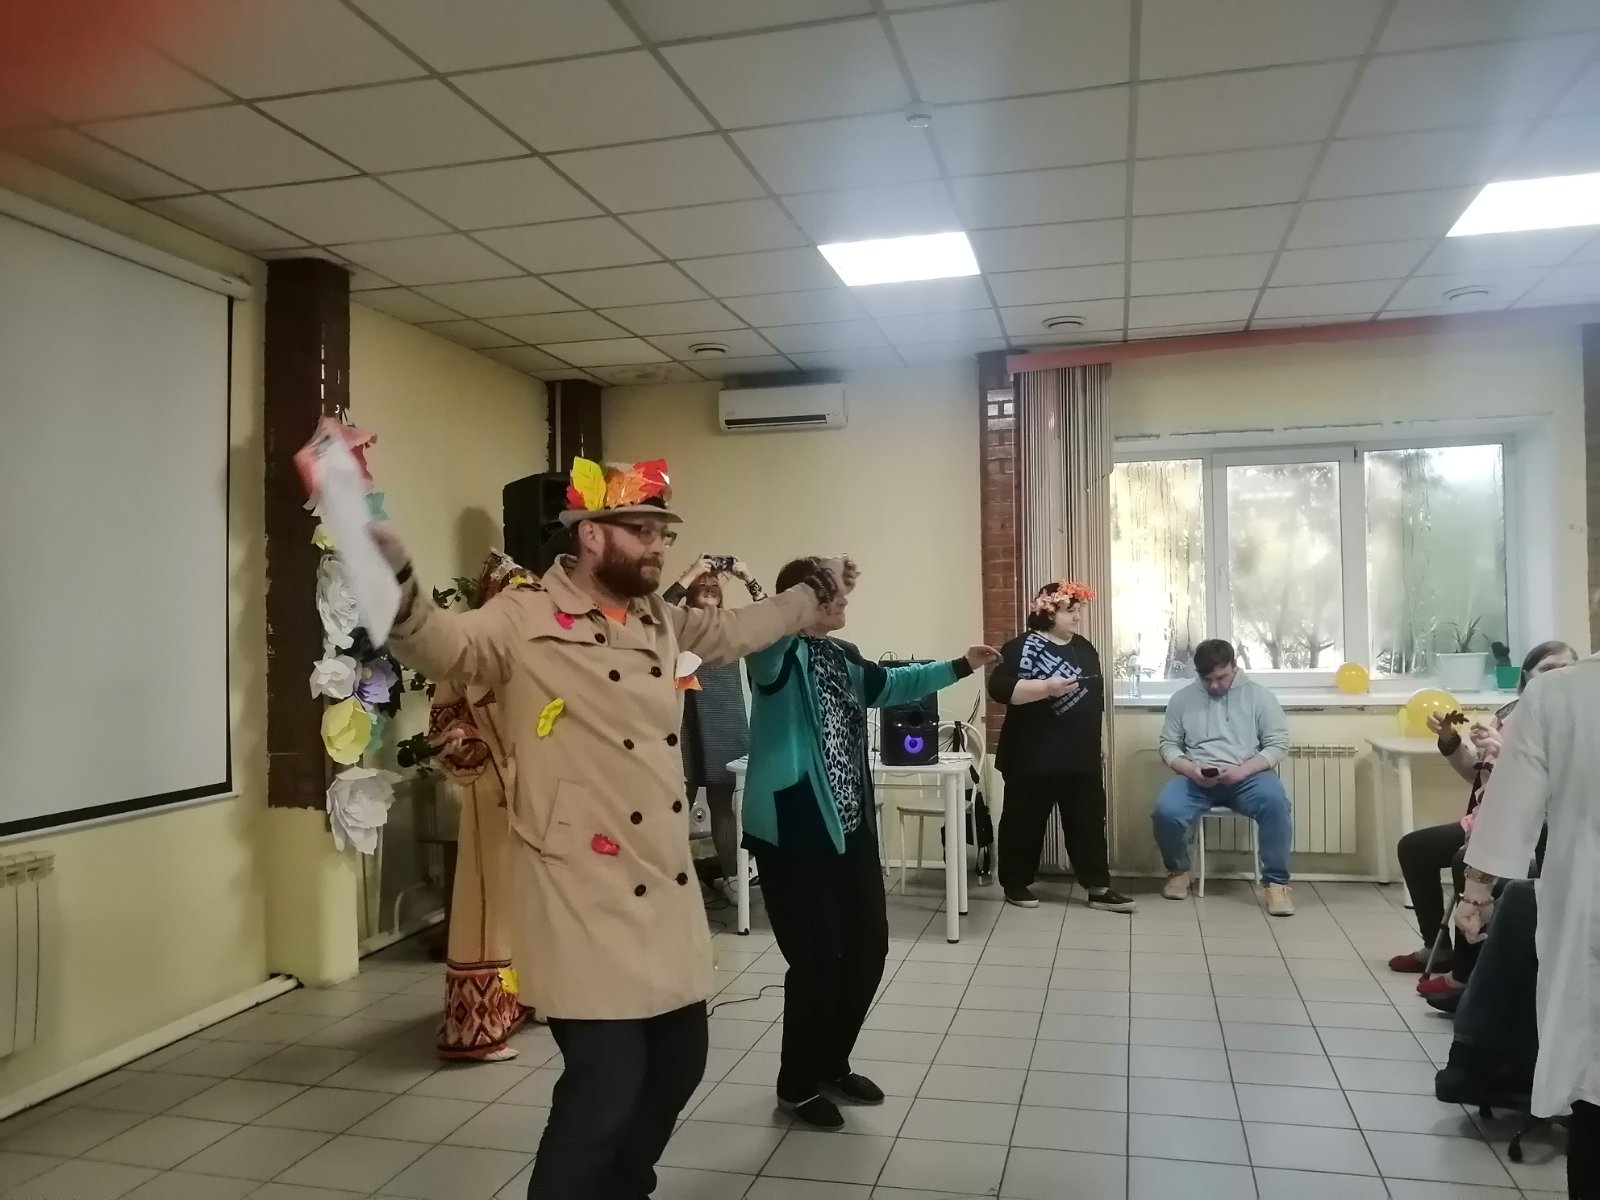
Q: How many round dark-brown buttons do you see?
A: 9